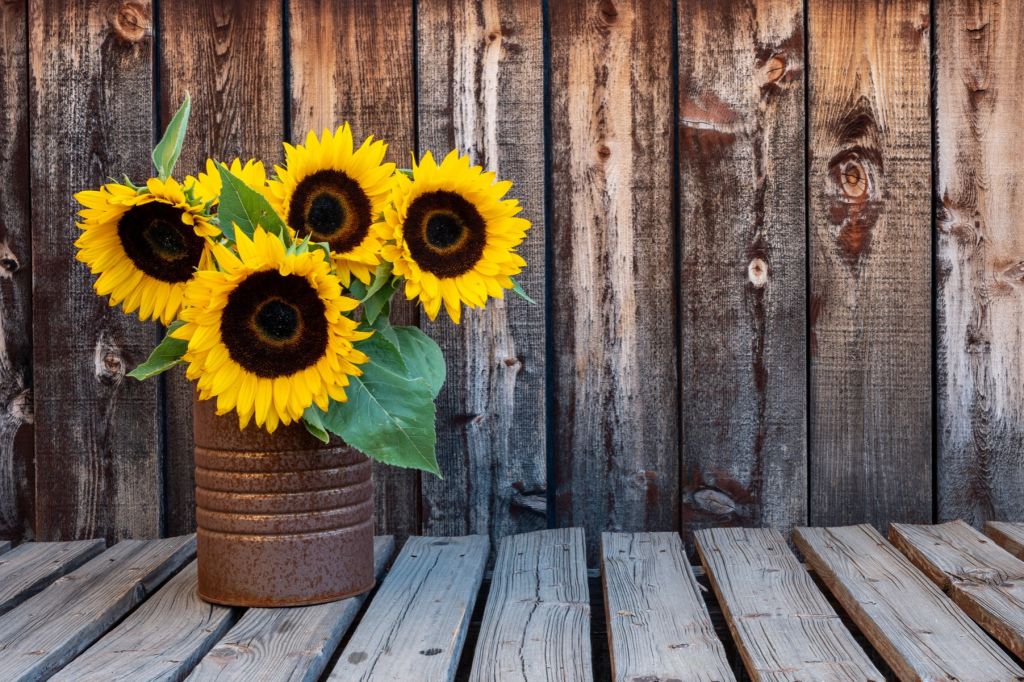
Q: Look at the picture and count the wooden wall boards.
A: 9